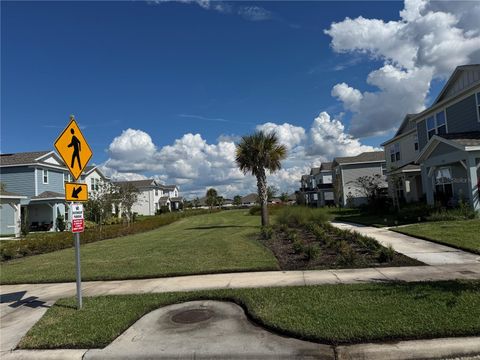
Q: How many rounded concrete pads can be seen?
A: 1